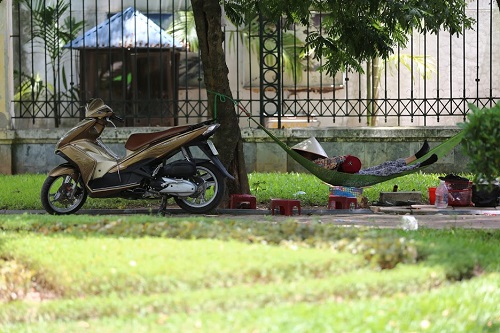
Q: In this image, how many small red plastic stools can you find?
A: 3